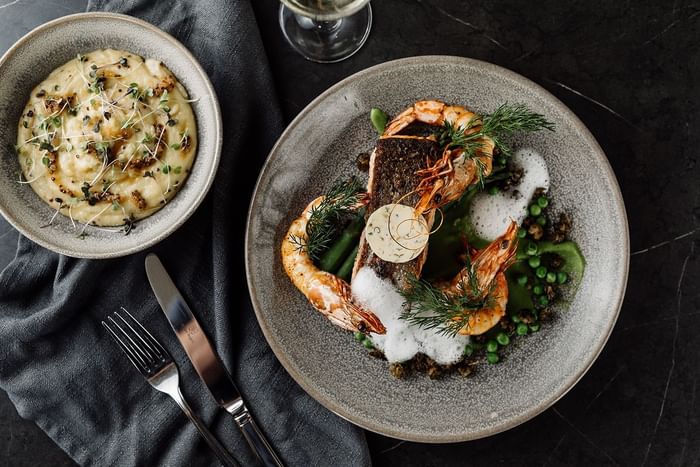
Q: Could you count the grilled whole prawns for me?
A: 3